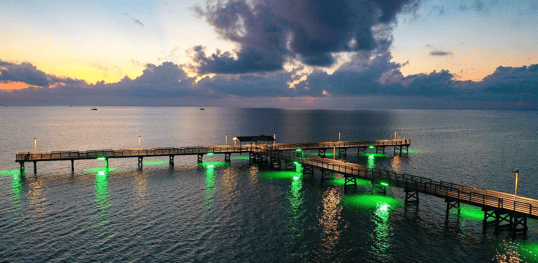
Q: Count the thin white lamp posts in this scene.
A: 8